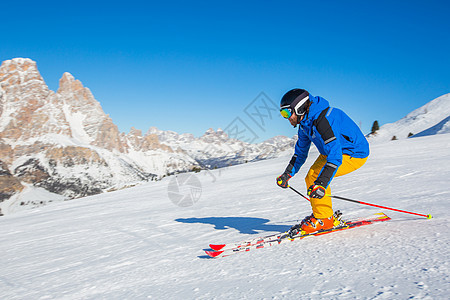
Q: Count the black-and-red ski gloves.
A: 2